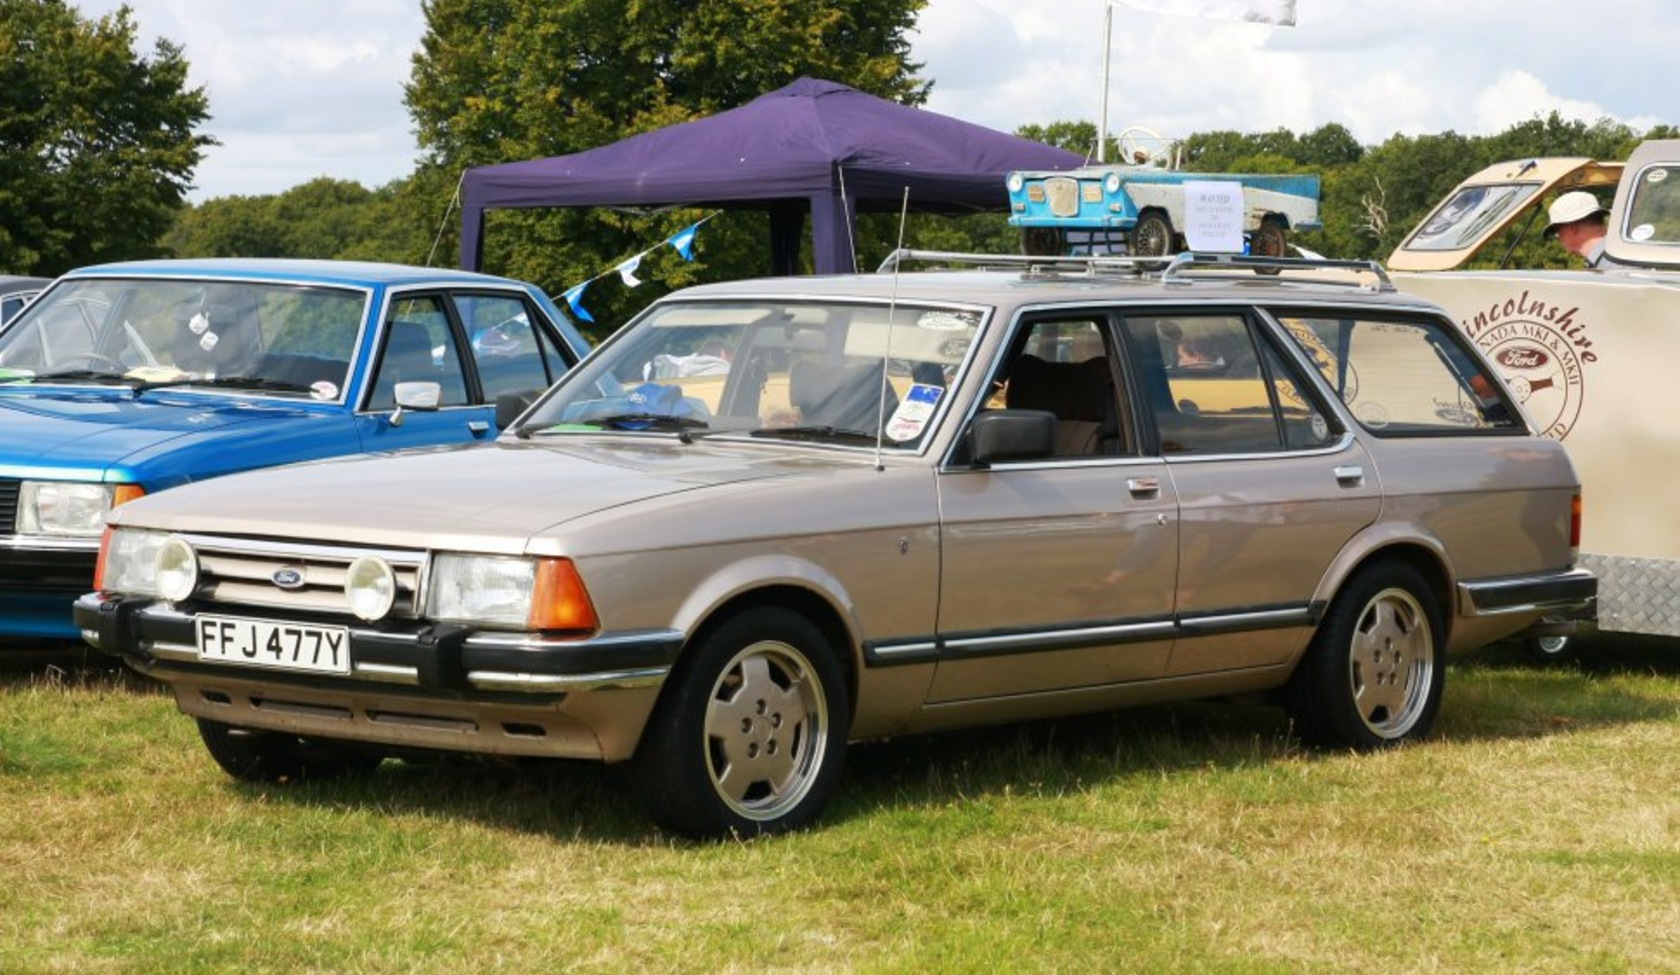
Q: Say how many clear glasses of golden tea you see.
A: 0